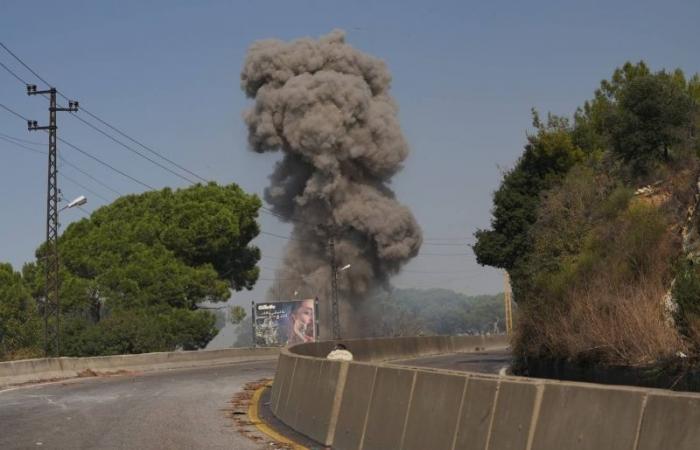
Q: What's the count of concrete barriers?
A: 2